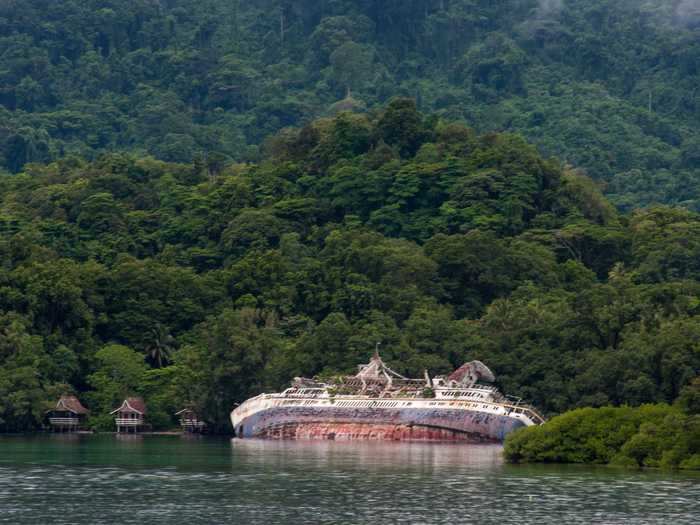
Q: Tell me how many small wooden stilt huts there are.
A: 3